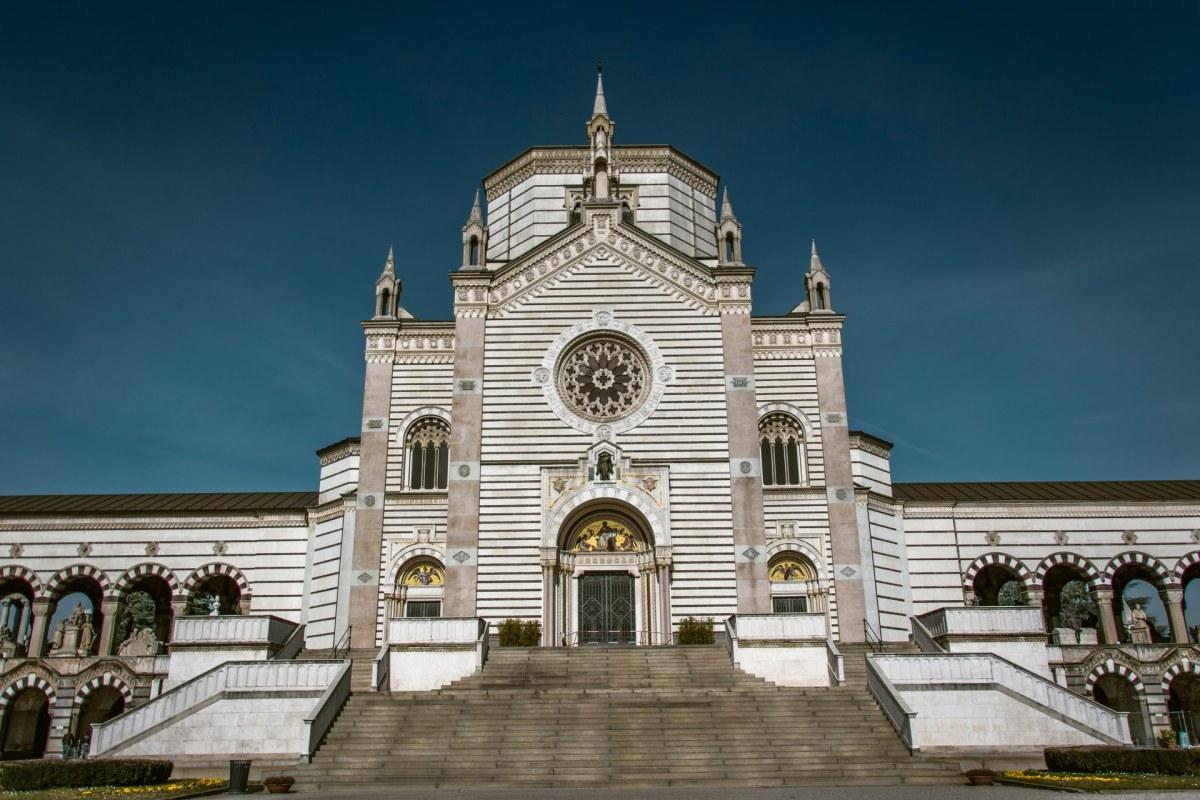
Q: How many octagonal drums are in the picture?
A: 1